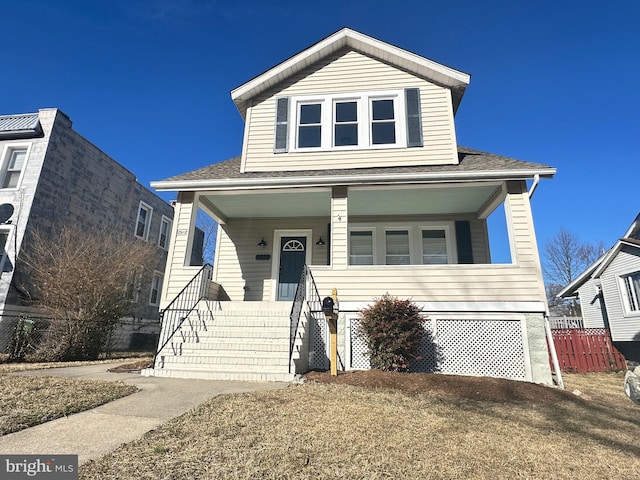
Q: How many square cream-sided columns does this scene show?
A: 3